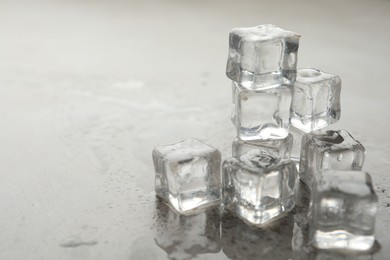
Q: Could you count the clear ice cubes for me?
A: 8